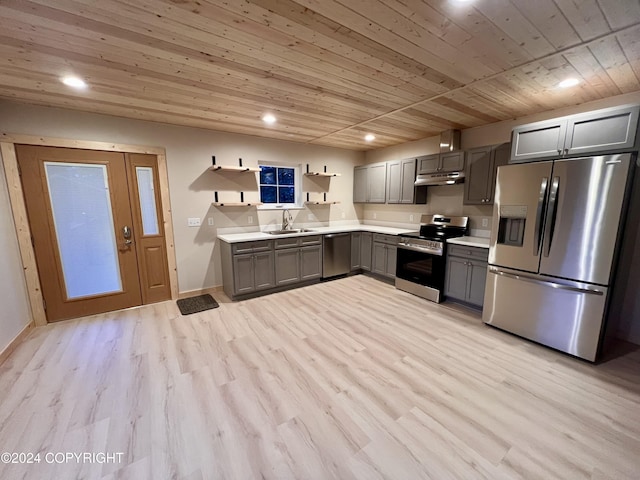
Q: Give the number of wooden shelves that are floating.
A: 4